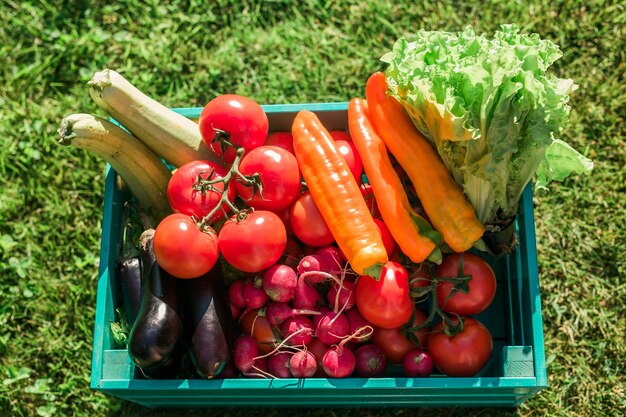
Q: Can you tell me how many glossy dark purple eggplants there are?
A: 3